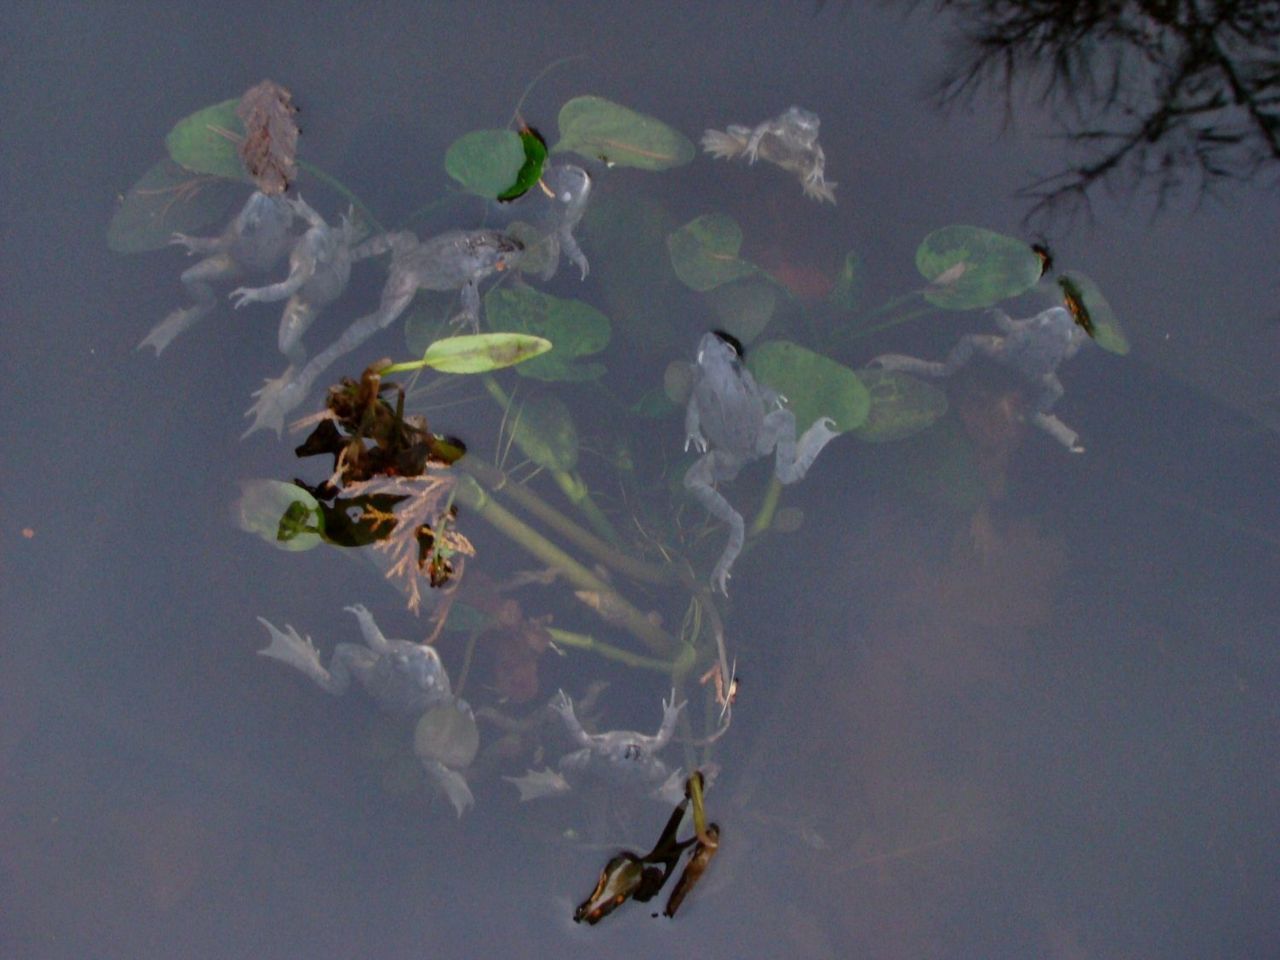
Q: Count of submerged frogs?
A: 9